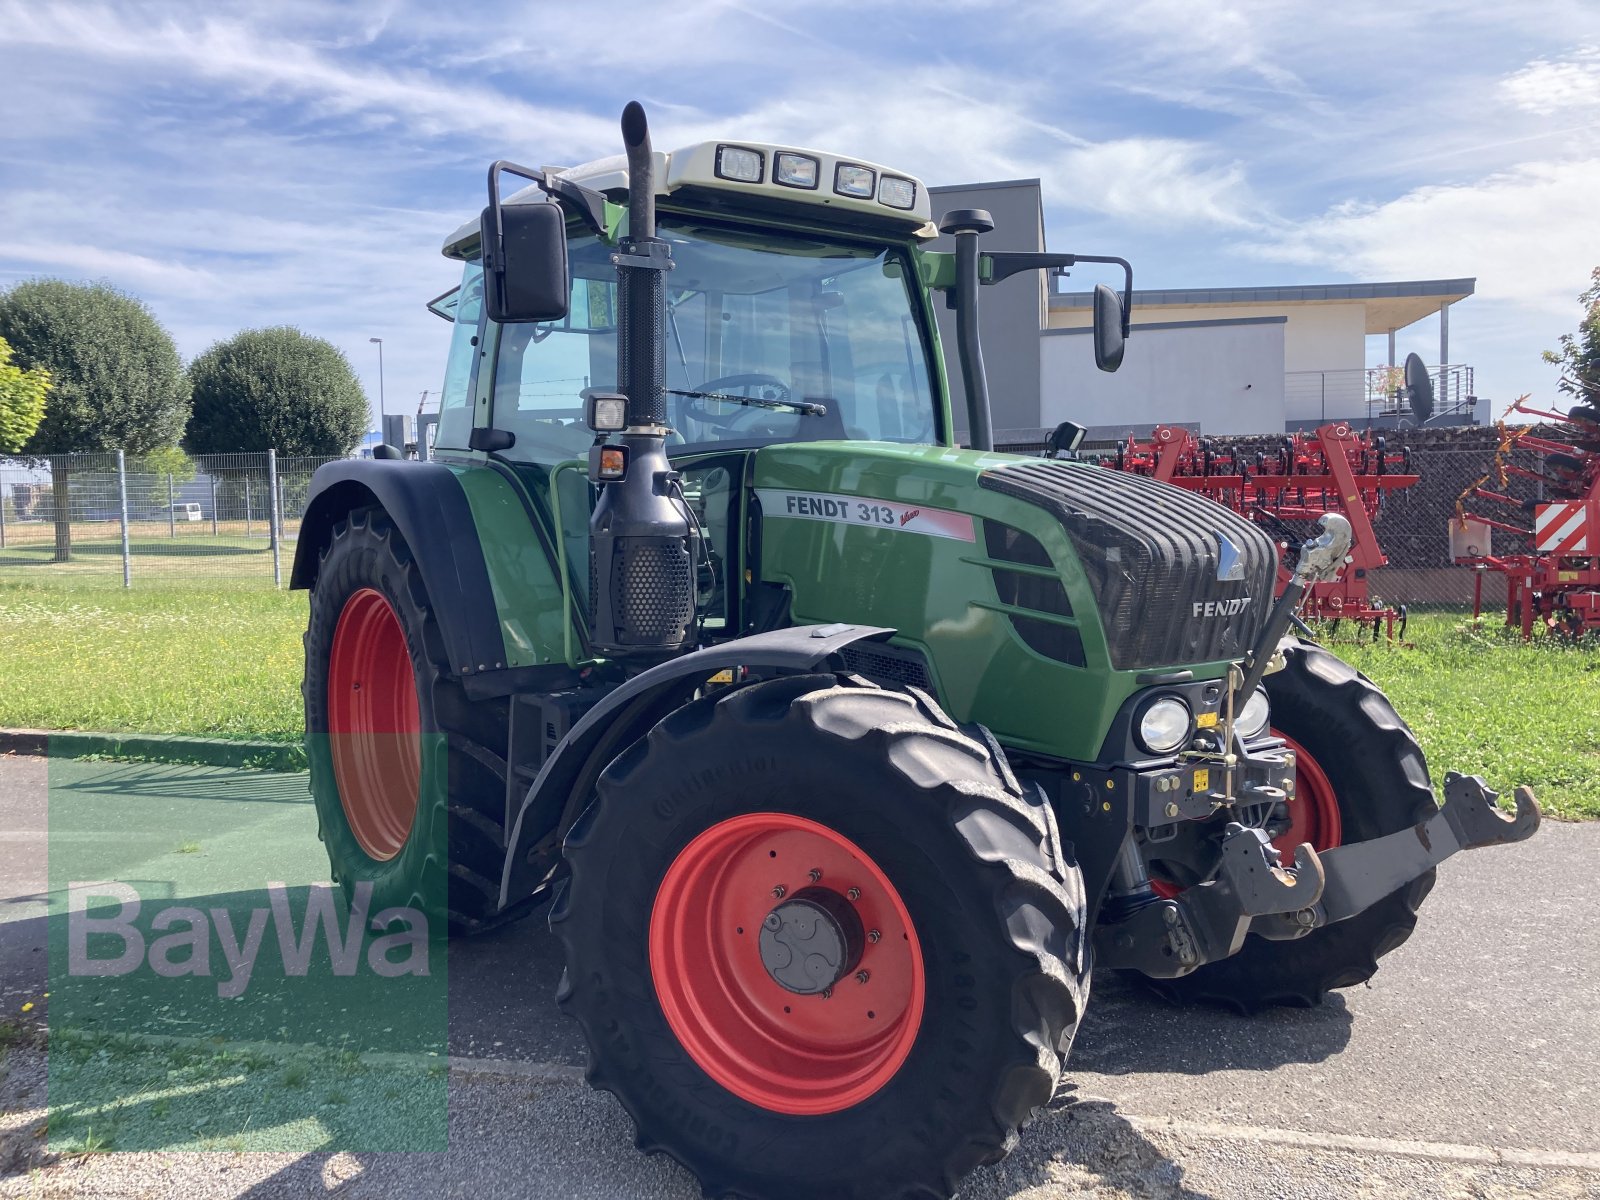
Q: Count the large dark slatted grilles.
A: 1